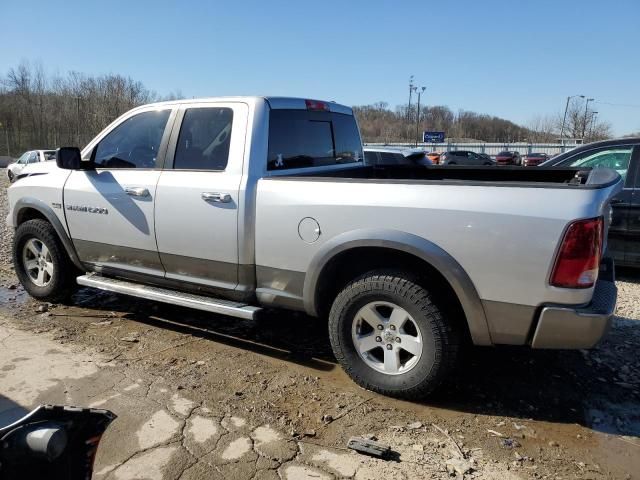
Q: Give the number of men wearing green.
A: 0